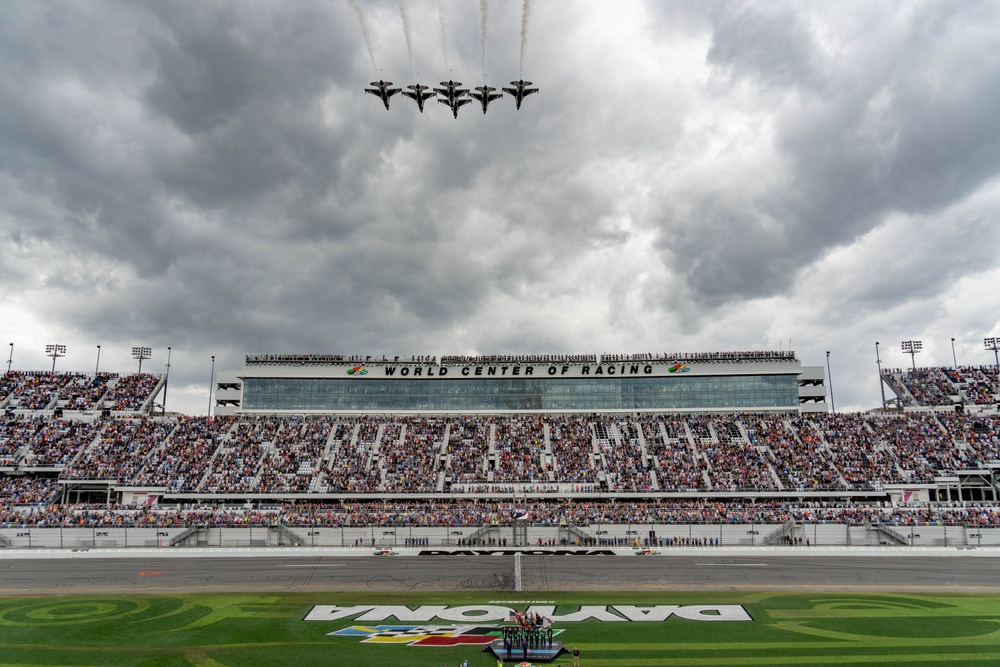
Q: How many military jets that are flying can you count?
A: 6